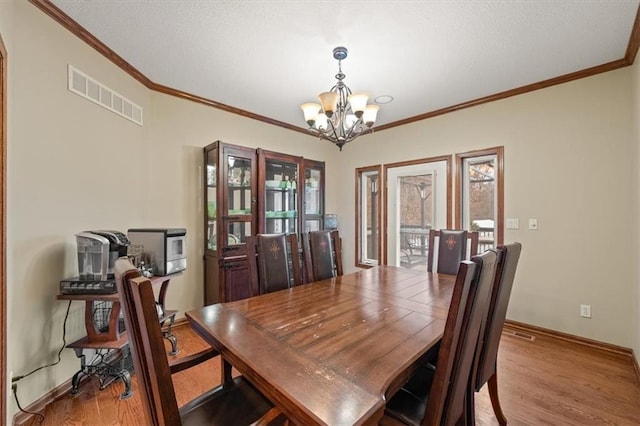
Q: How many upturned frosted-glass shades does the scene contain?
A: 6